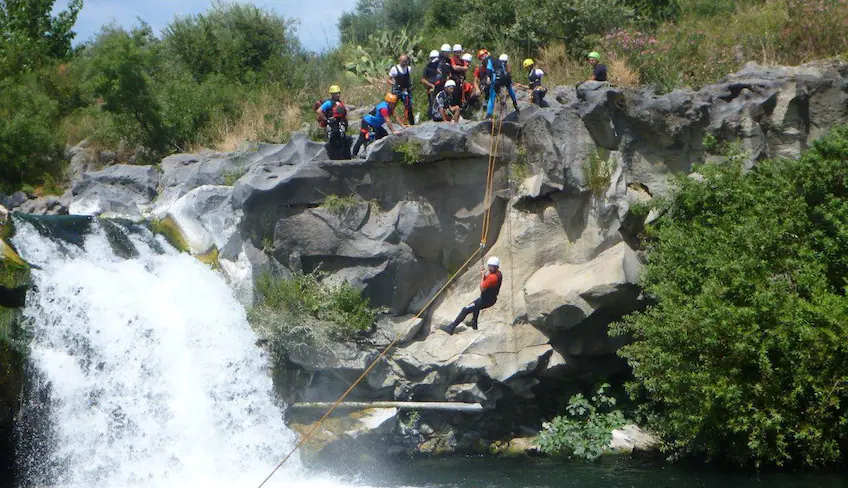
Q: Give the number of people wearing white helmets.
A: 7